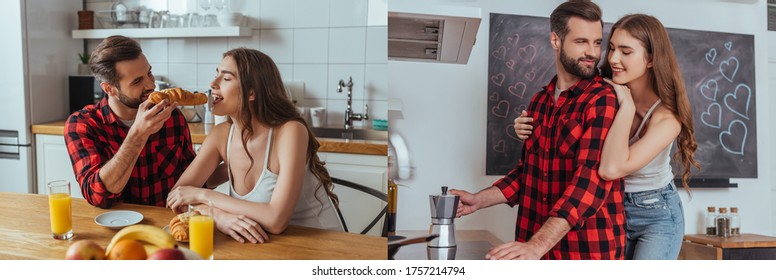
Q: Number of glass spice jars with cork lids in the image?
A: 3